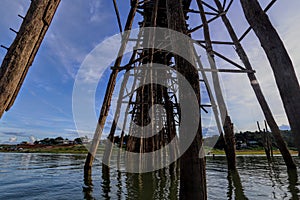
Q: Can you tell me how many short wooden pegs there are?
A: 3